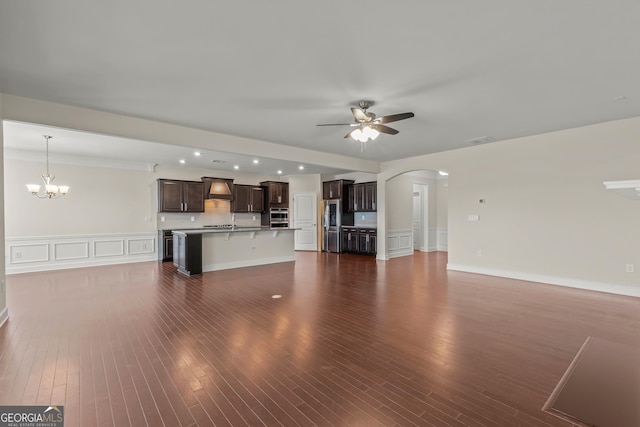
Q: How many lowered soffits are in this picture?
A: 1